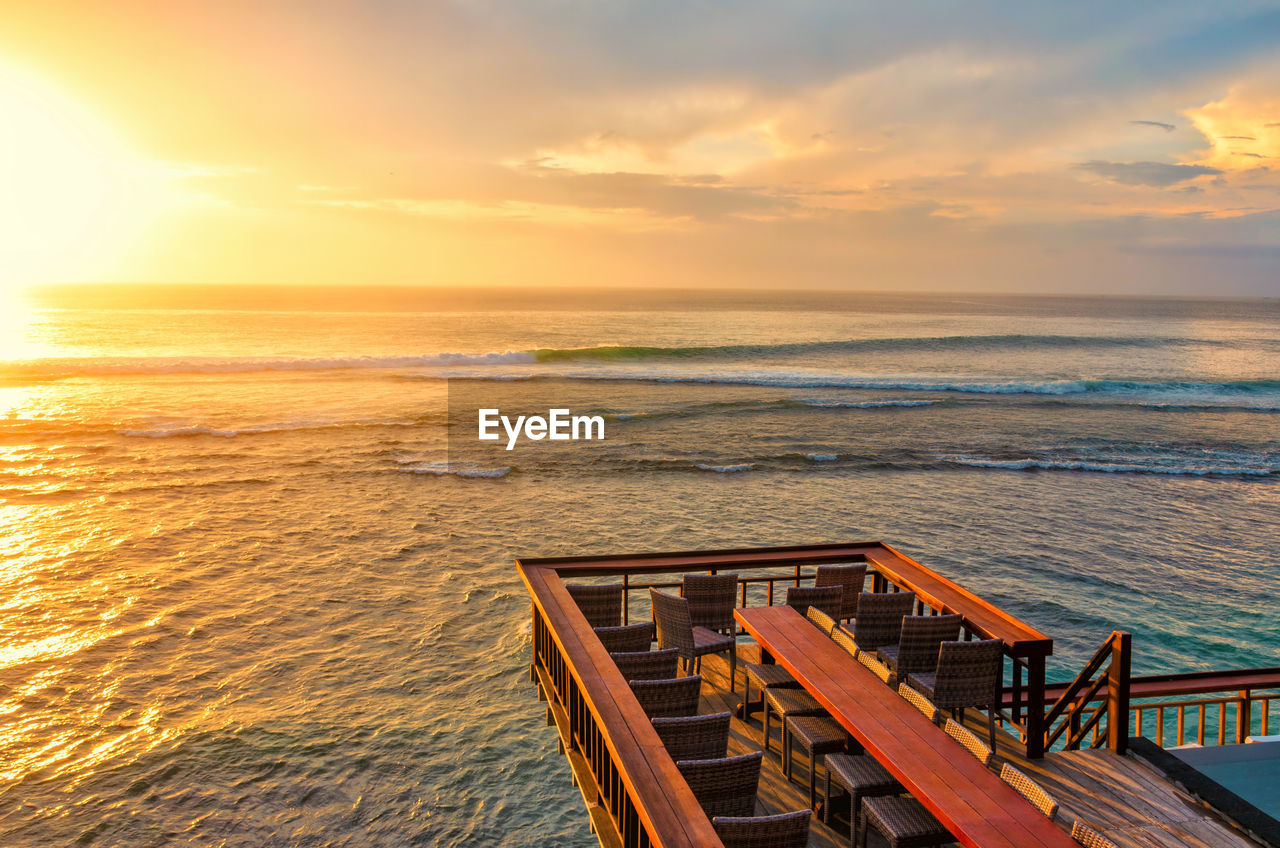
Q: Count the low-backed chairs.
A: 7